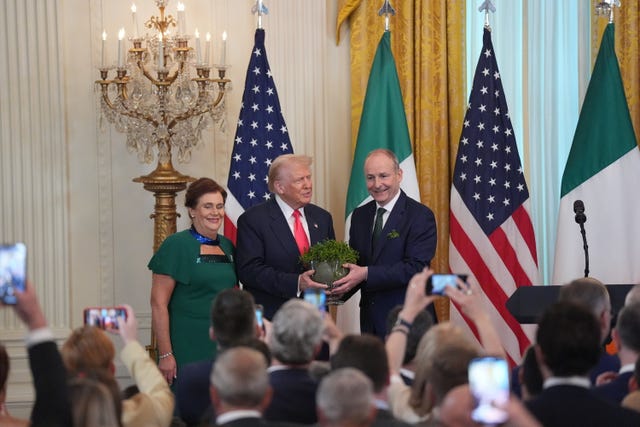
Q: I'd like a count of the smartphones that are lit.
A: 6